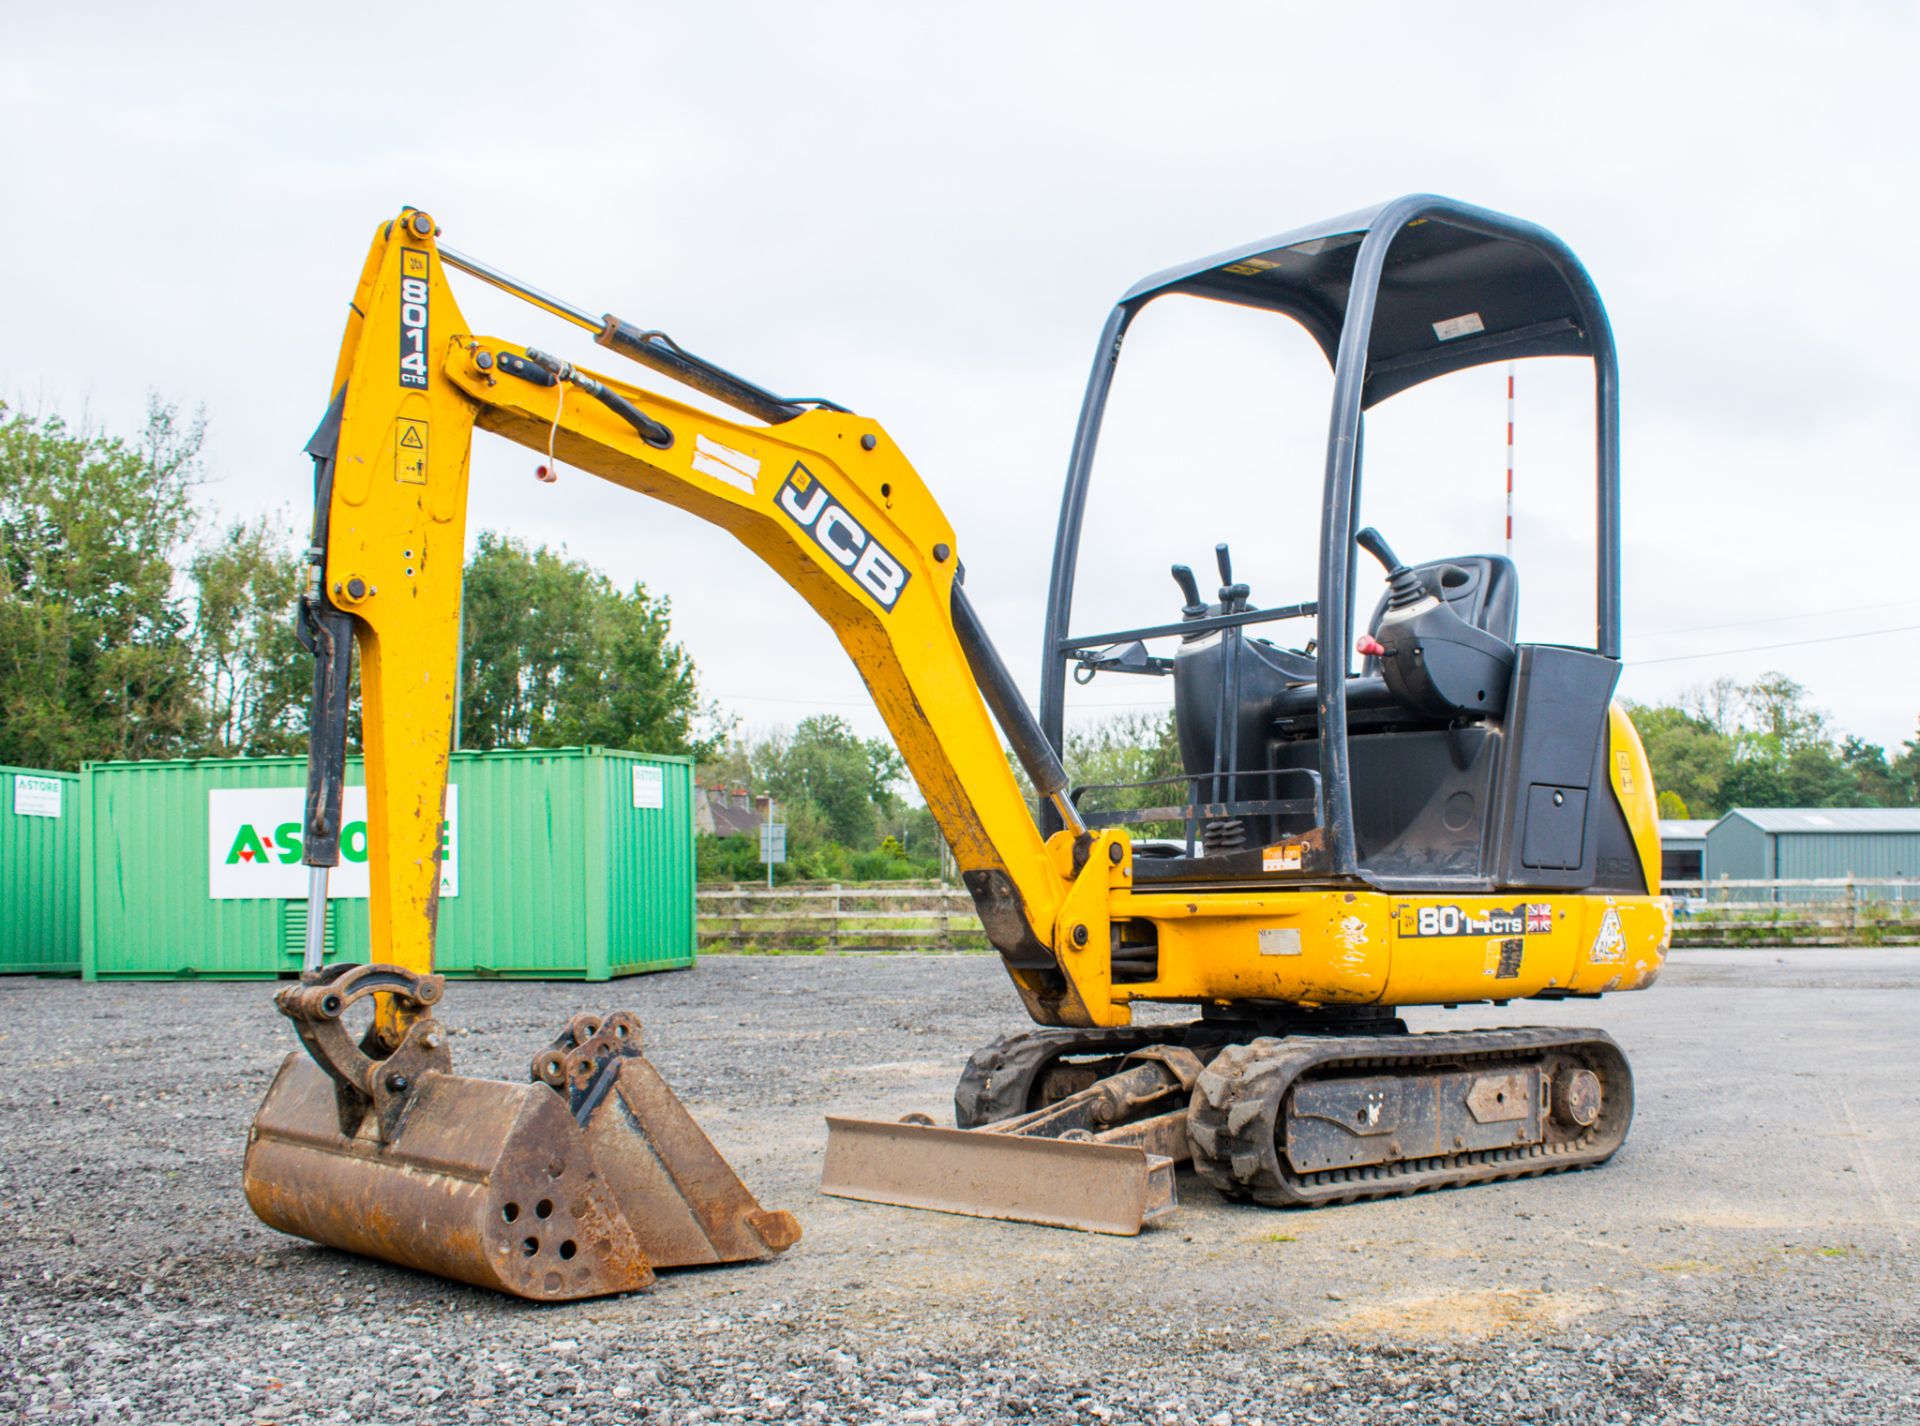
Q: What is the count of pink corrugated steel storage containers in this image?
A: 0